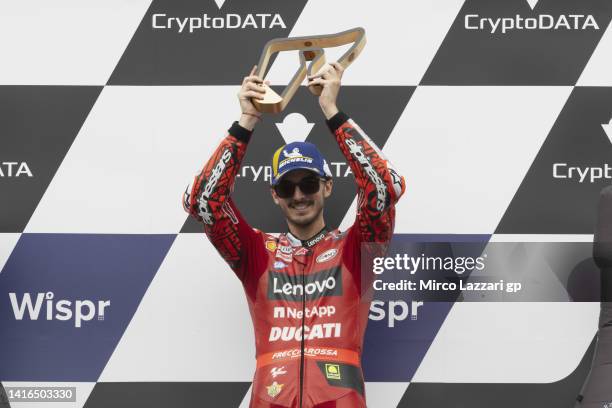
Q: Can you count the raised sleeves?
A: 2